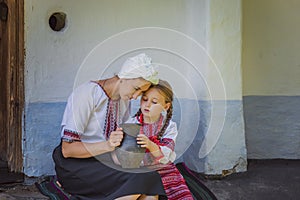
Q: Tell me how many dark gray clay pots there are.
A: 1